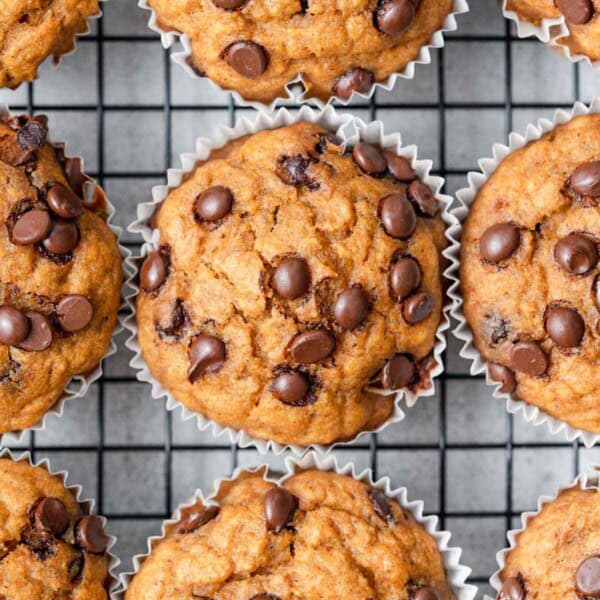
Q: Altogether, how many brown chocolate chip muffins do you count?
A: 9